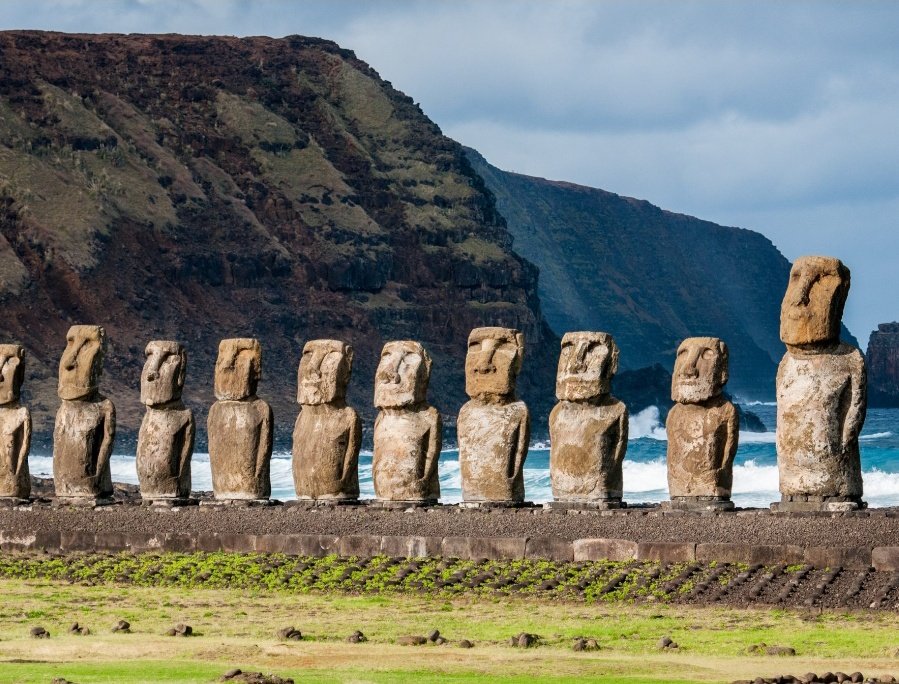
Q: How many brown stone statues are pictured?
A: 10